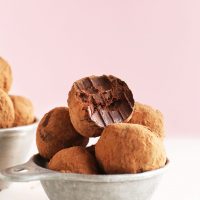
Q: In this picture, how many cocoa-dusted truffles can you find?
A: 8